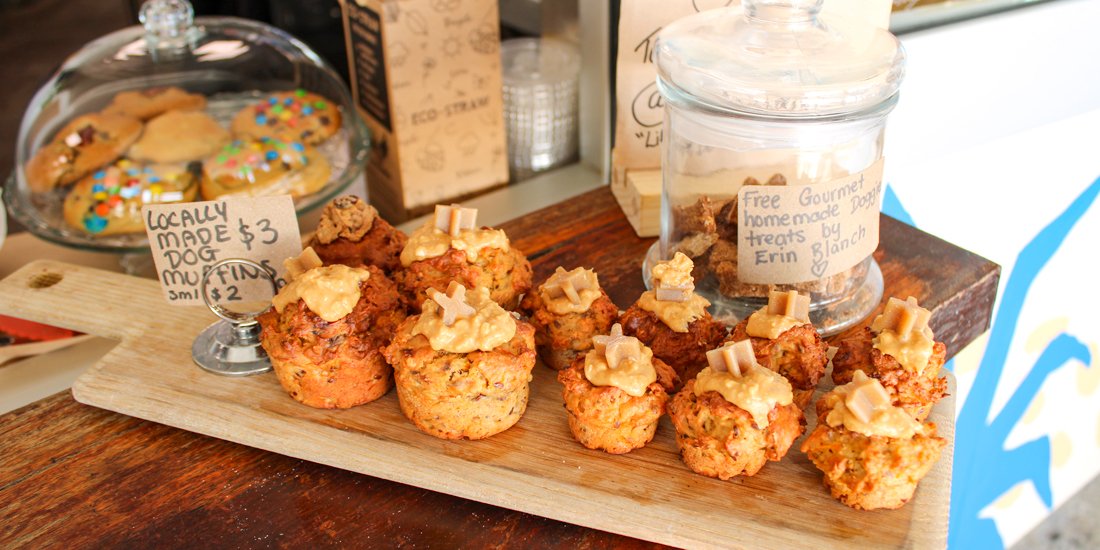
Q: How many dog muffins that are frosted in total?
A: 11